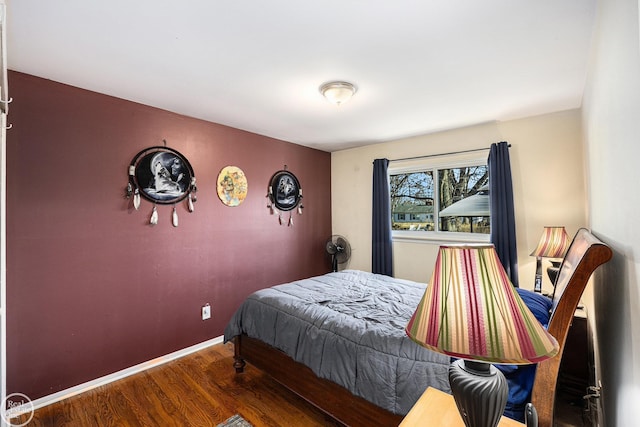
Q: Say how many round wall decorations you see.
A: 3